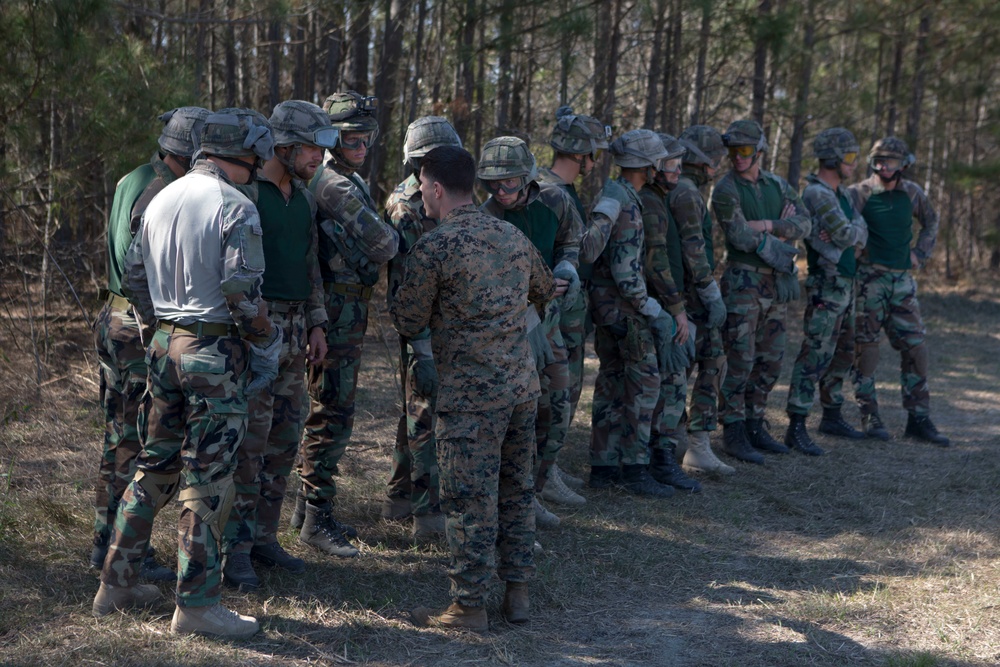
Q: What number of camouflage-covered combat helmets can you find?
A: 13